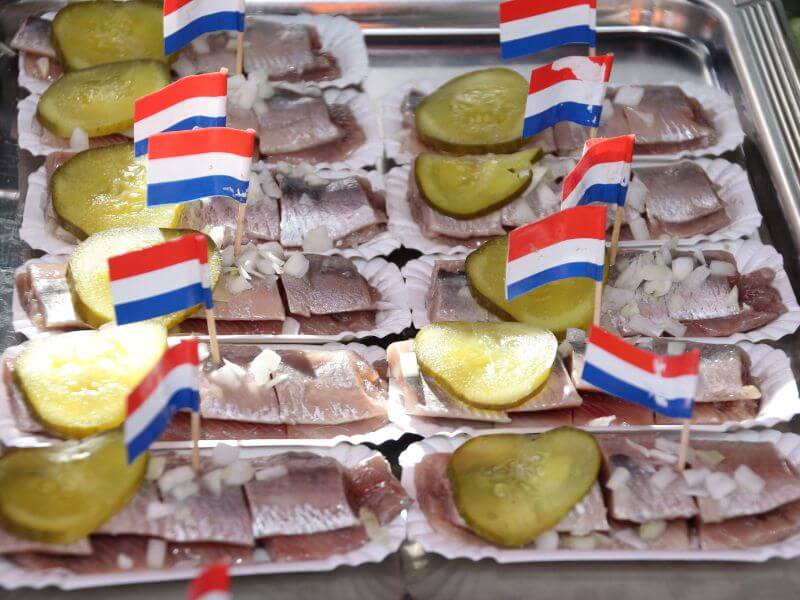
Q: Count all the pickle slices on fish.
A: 11